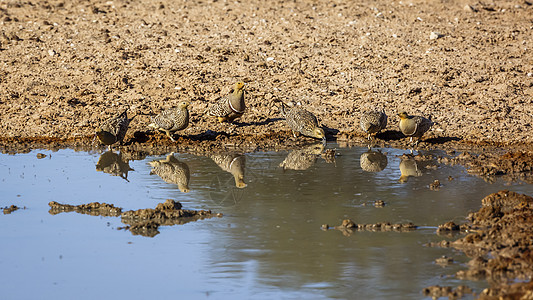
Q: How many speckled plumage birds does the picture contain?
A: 6